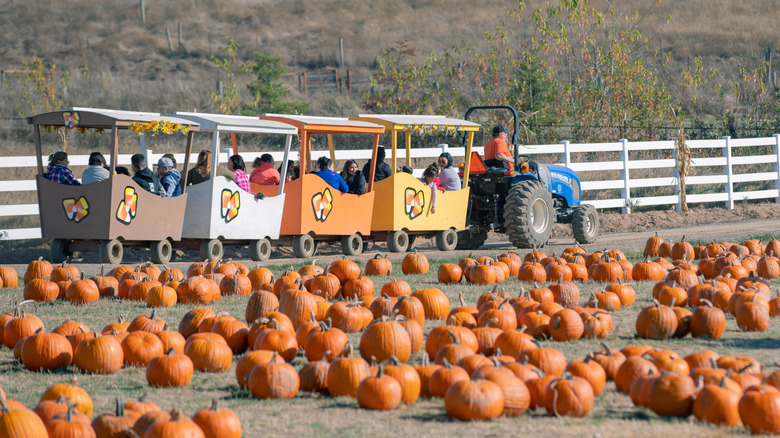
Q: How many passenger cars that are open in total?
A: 4